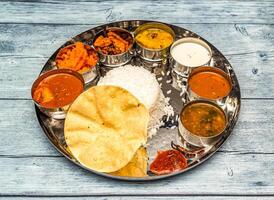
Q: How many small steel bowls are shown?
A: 7